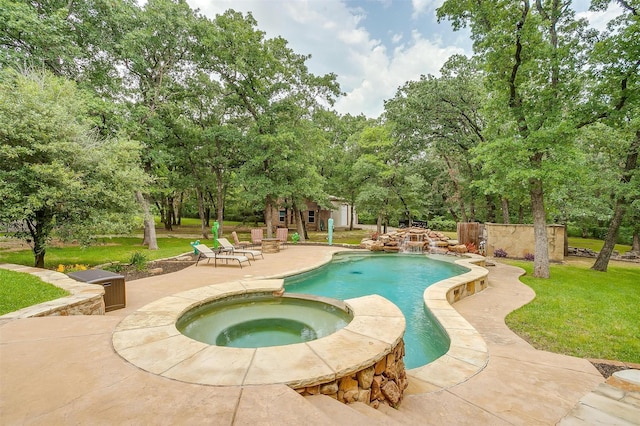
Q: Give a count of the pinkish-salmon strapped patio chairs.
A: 3